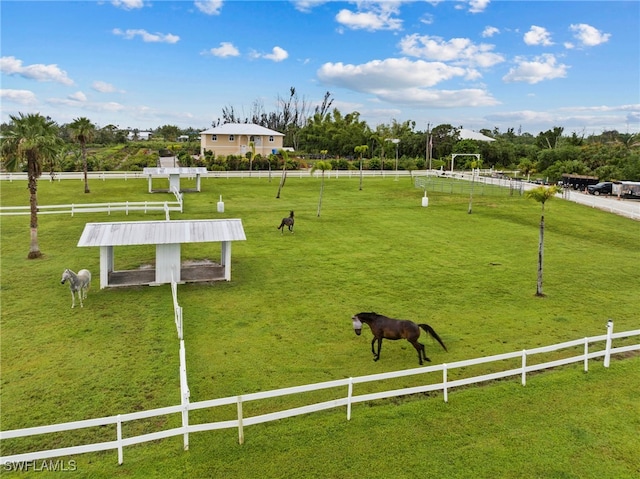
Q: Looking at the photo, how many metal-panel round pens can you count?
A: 1